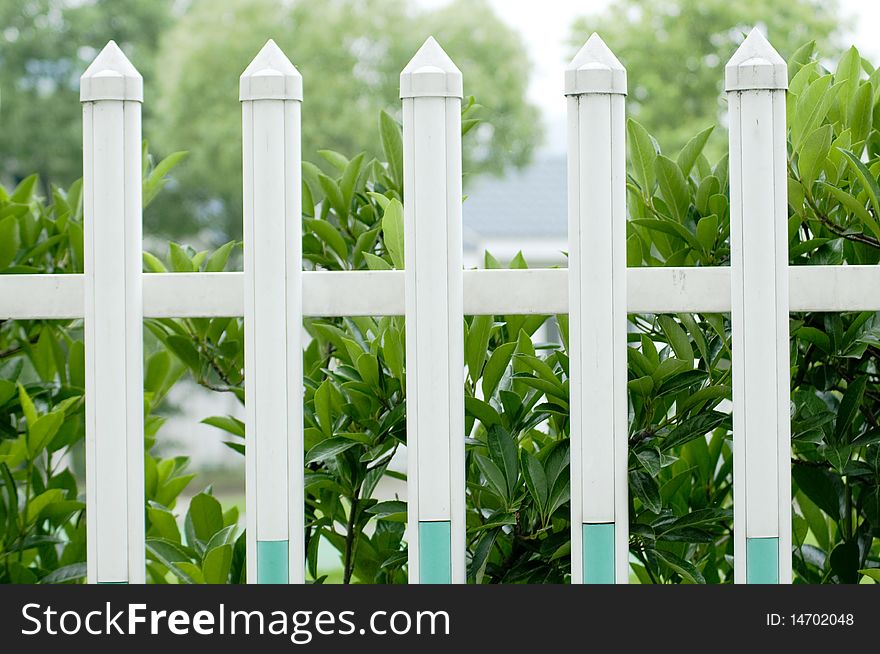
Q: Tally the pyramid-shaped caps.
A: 5